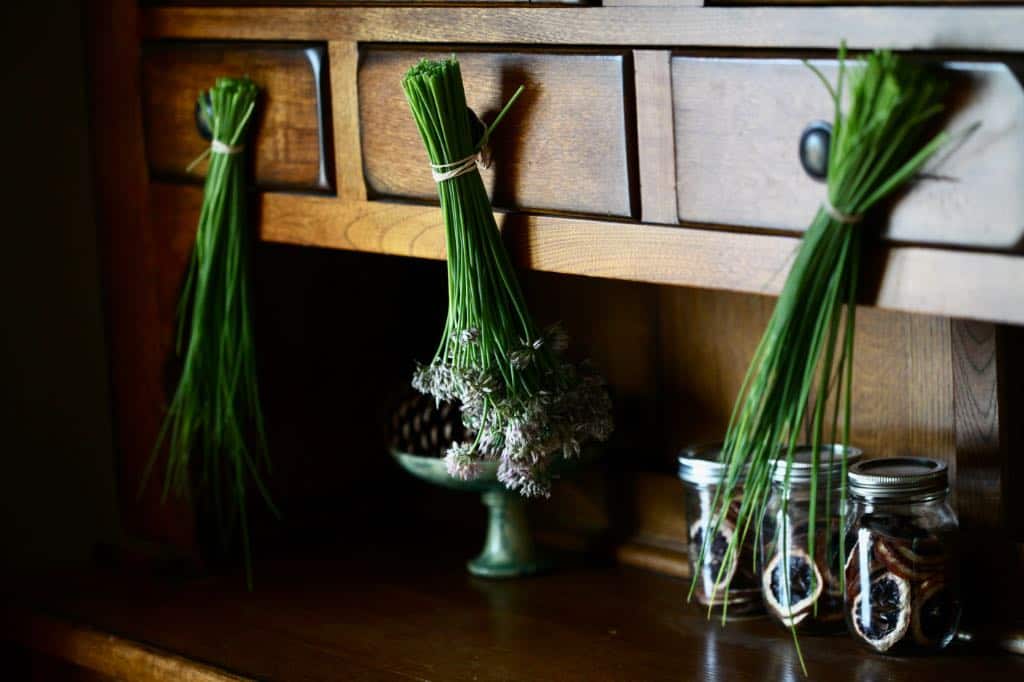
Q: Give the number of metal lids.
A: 3